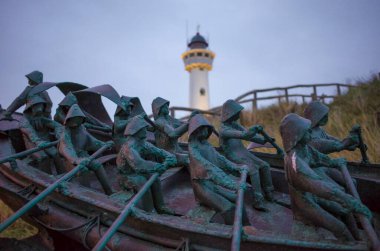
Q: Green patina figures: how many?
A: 11